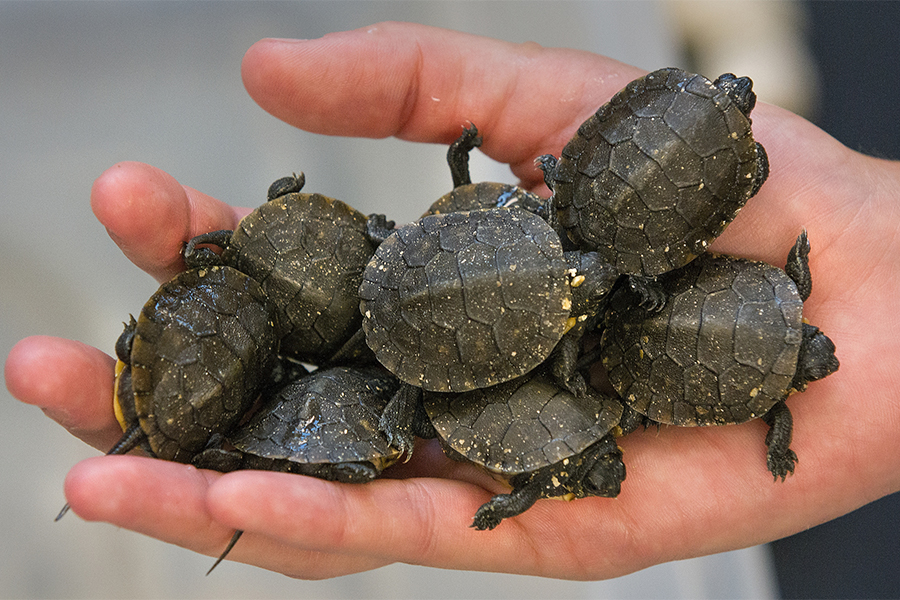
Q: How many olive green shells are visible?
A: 8